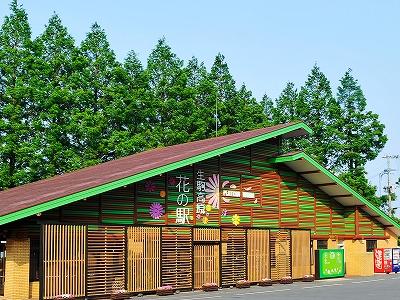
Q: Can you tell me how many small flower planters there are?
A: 8